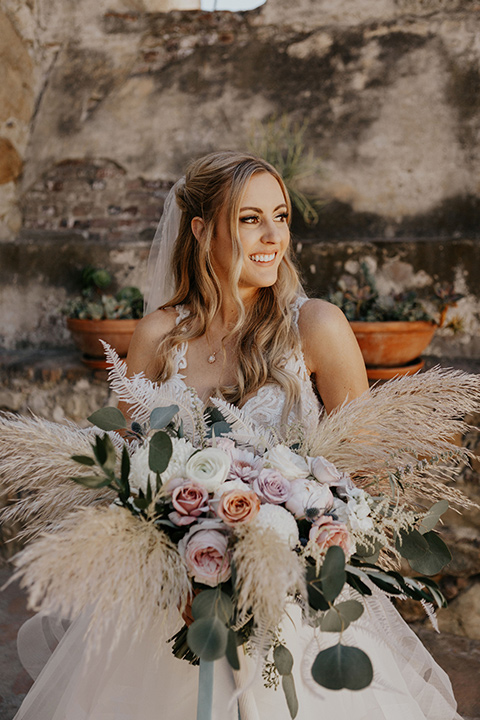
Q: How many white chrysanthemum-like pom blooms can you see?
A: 2